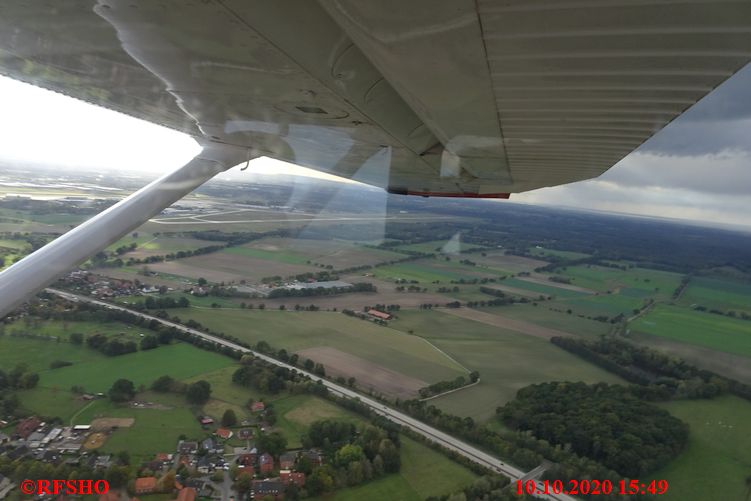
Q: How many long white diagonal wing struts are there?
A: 1